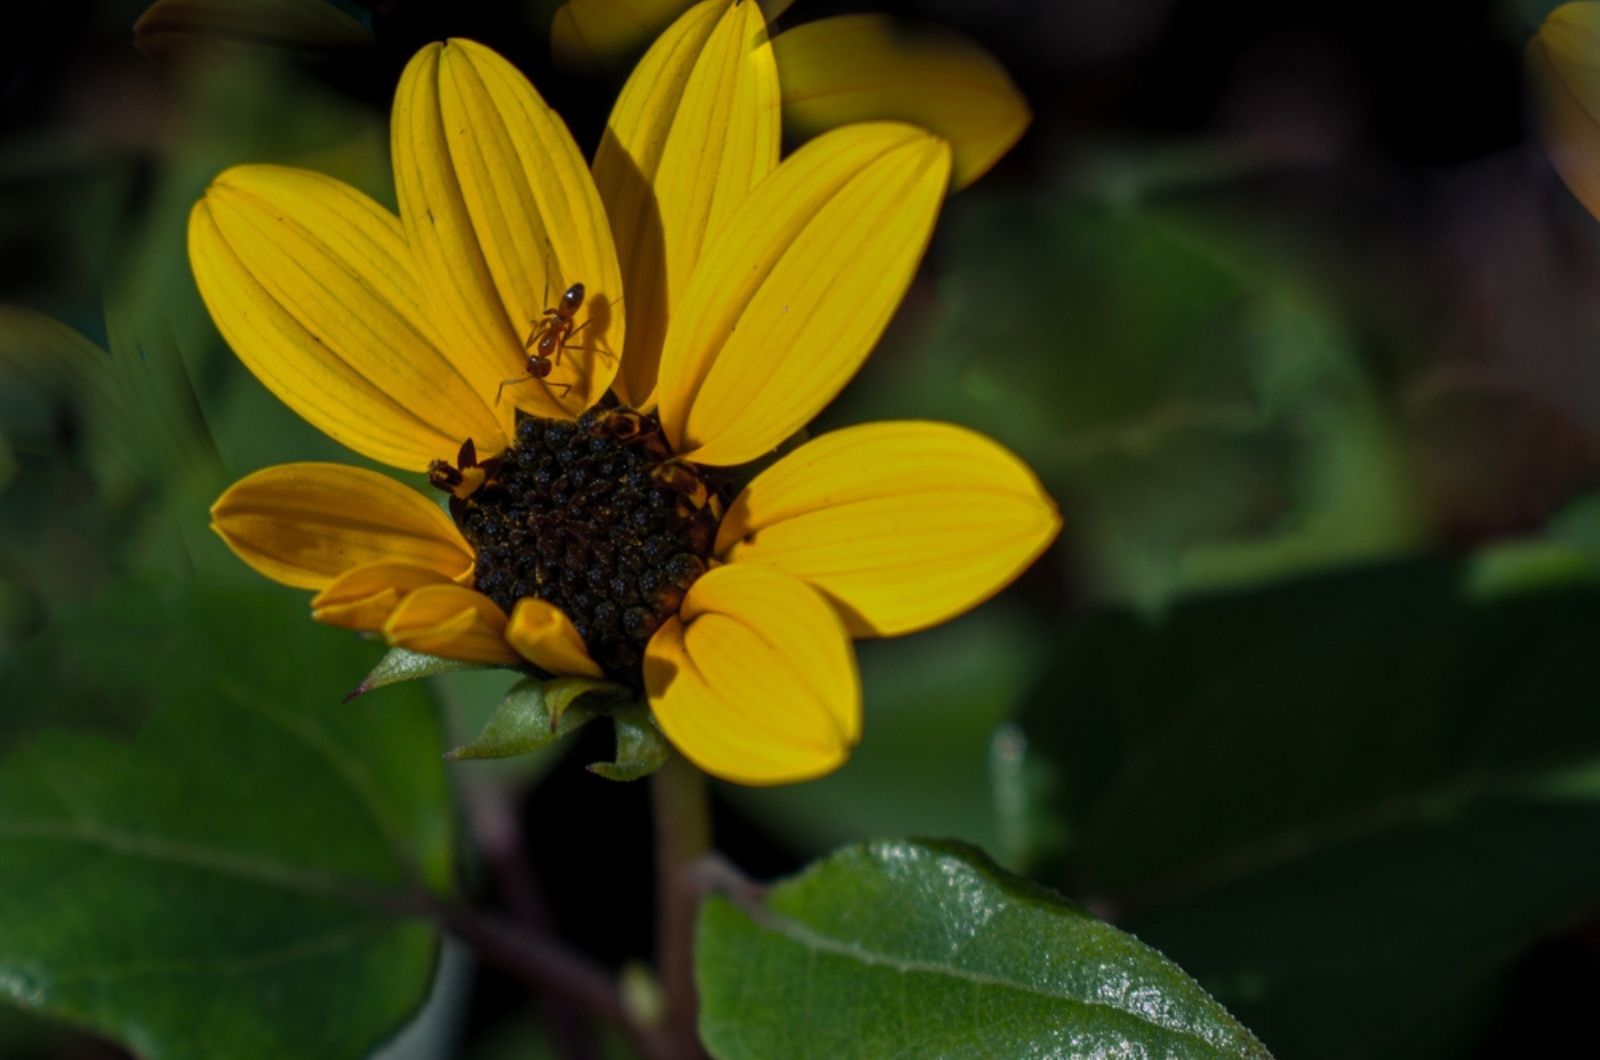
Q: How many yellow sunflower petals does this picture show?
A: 10